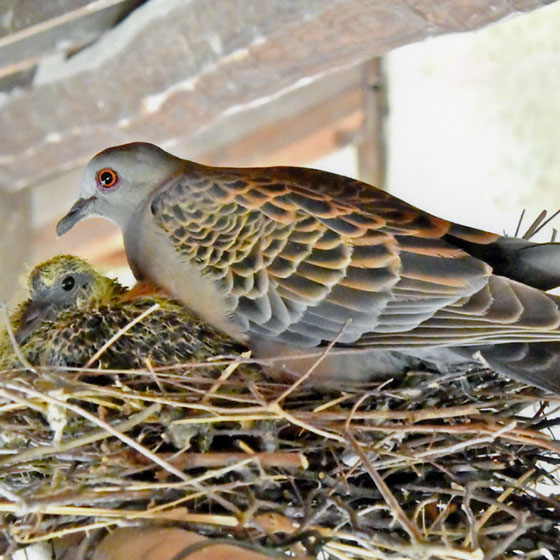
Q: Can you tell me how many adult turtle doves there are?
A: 1